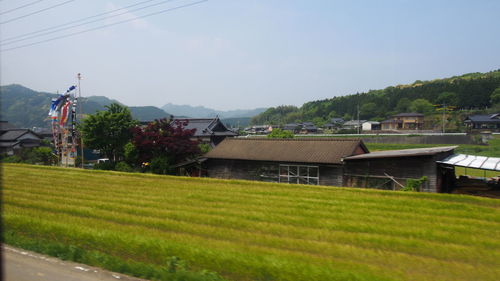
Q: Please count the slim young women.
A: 0